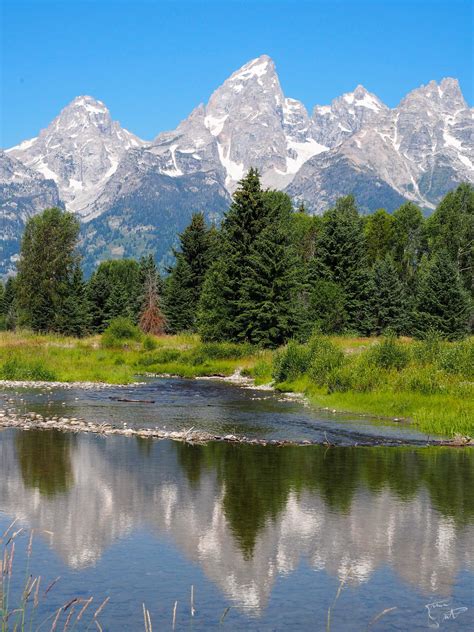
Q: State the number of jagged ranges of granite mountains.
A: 1